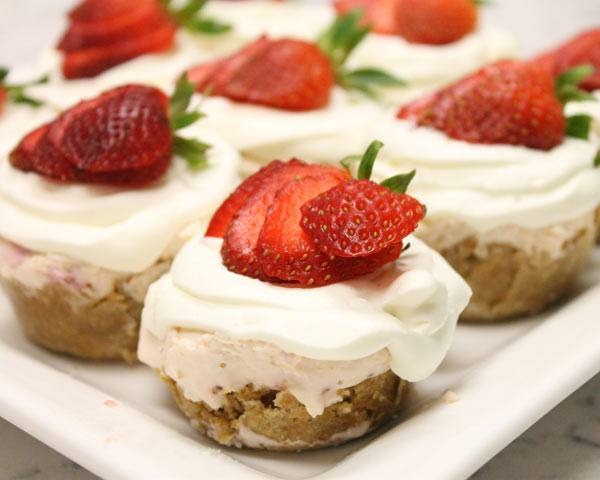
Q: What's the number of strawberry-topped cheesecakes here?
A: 8